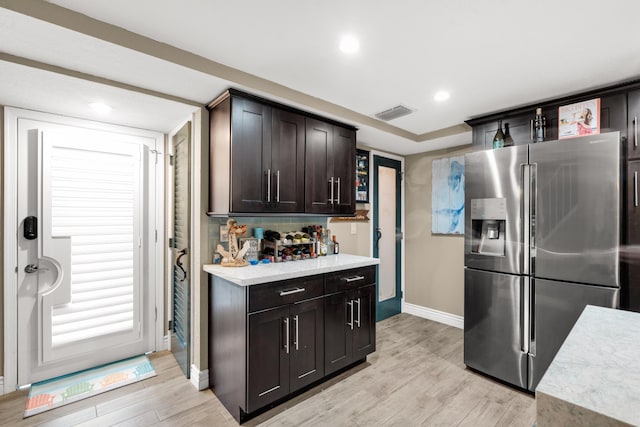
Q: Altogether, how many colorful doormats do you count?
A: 1